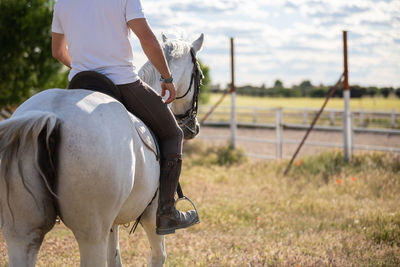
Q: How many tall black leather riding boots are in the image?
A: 1